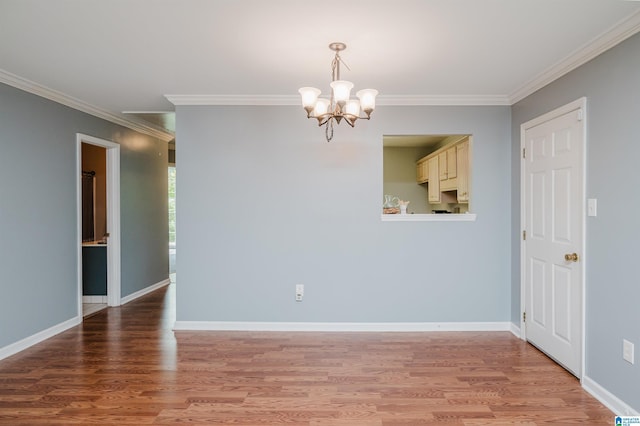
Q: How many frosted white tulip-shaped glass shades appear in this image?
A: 5